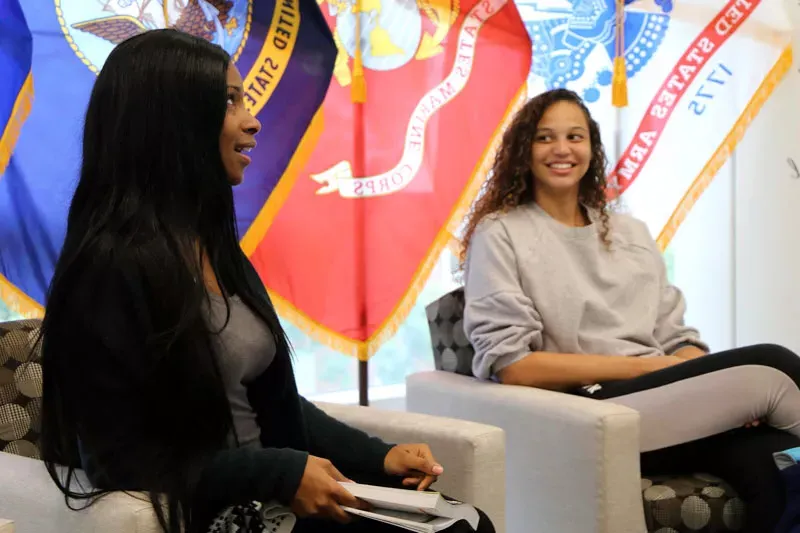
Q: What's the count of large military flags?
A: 4